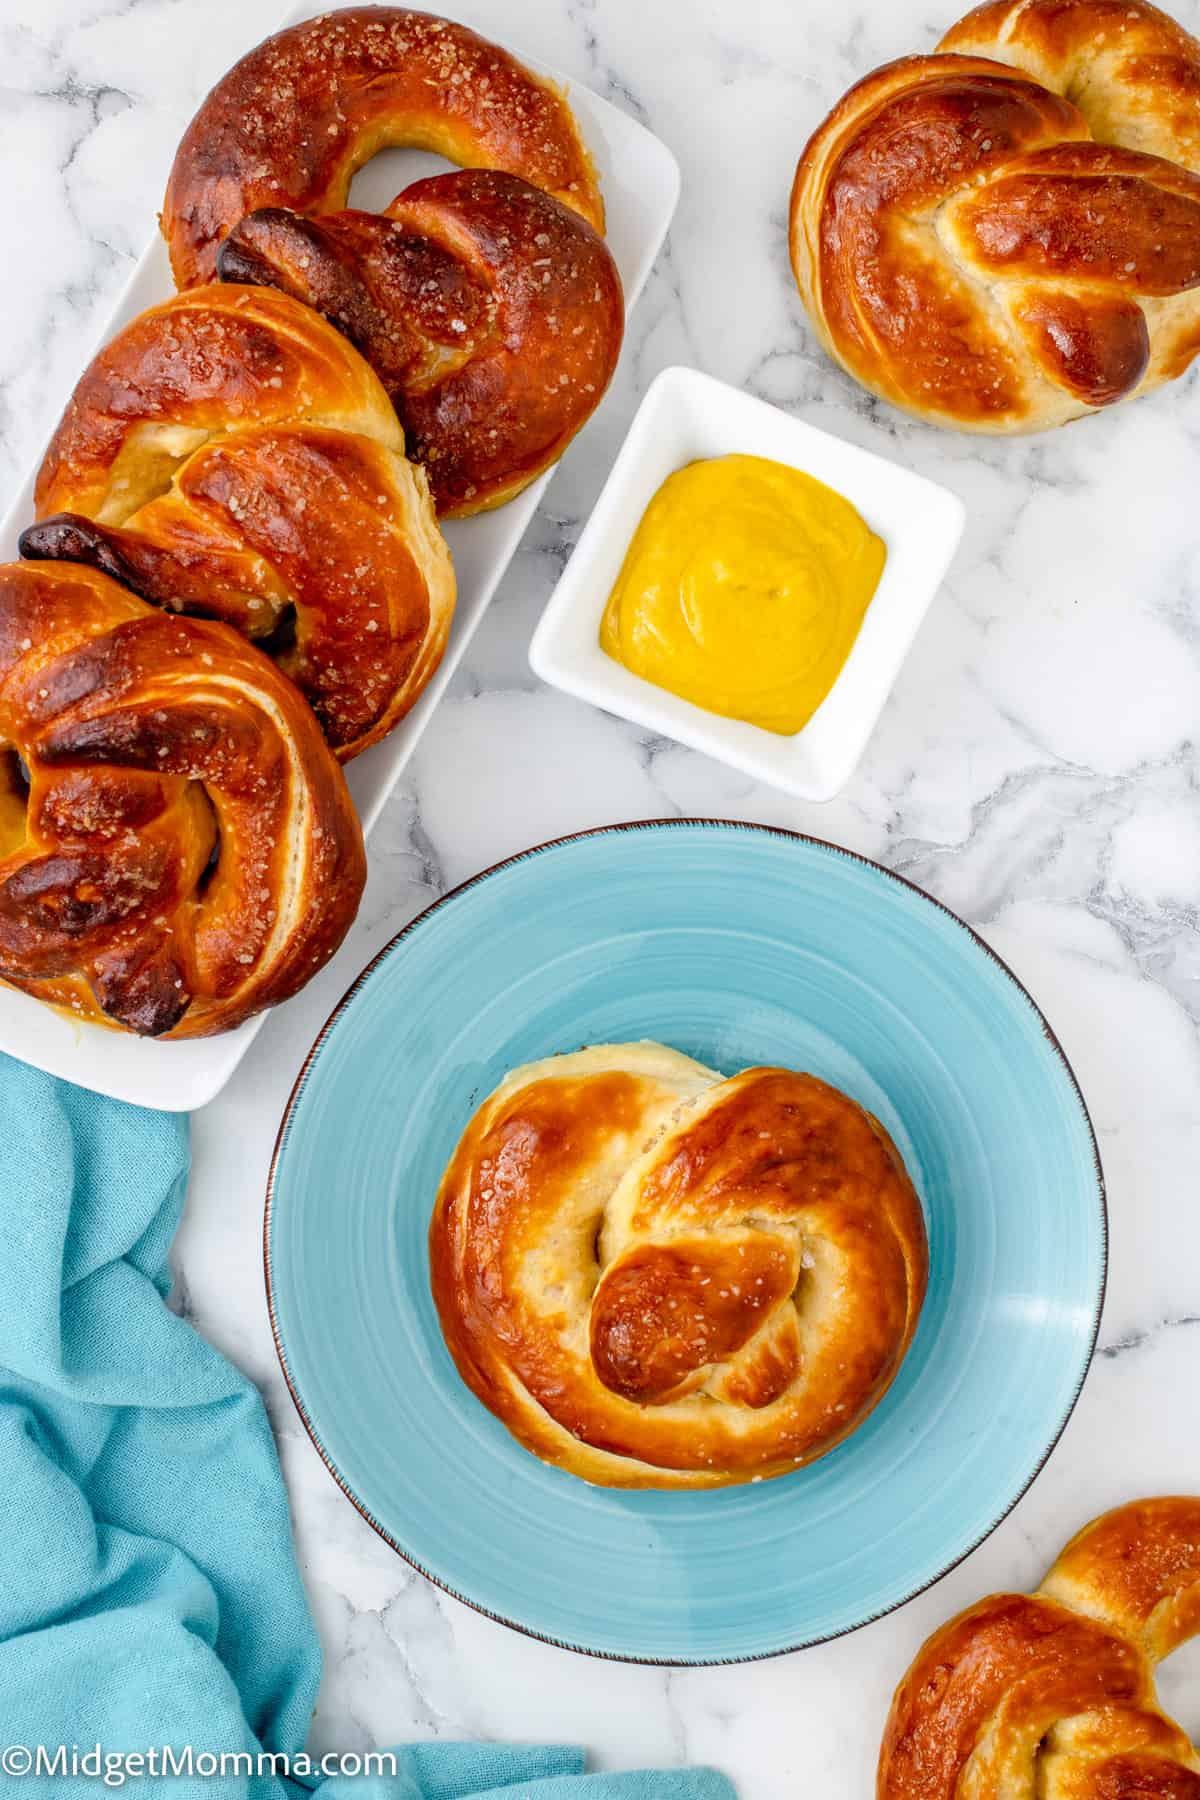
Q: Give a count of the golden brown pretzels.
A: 6